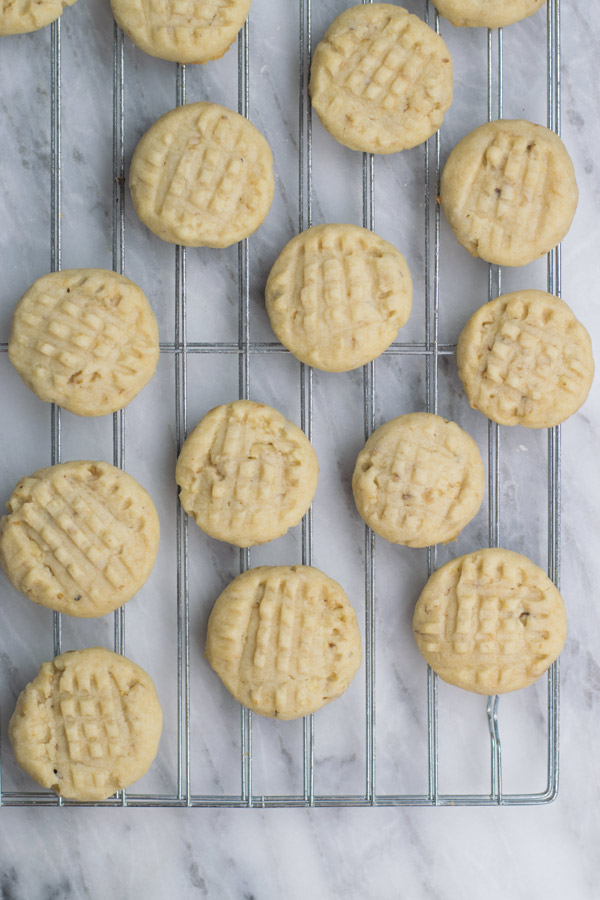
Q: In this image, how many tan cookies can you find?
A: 15